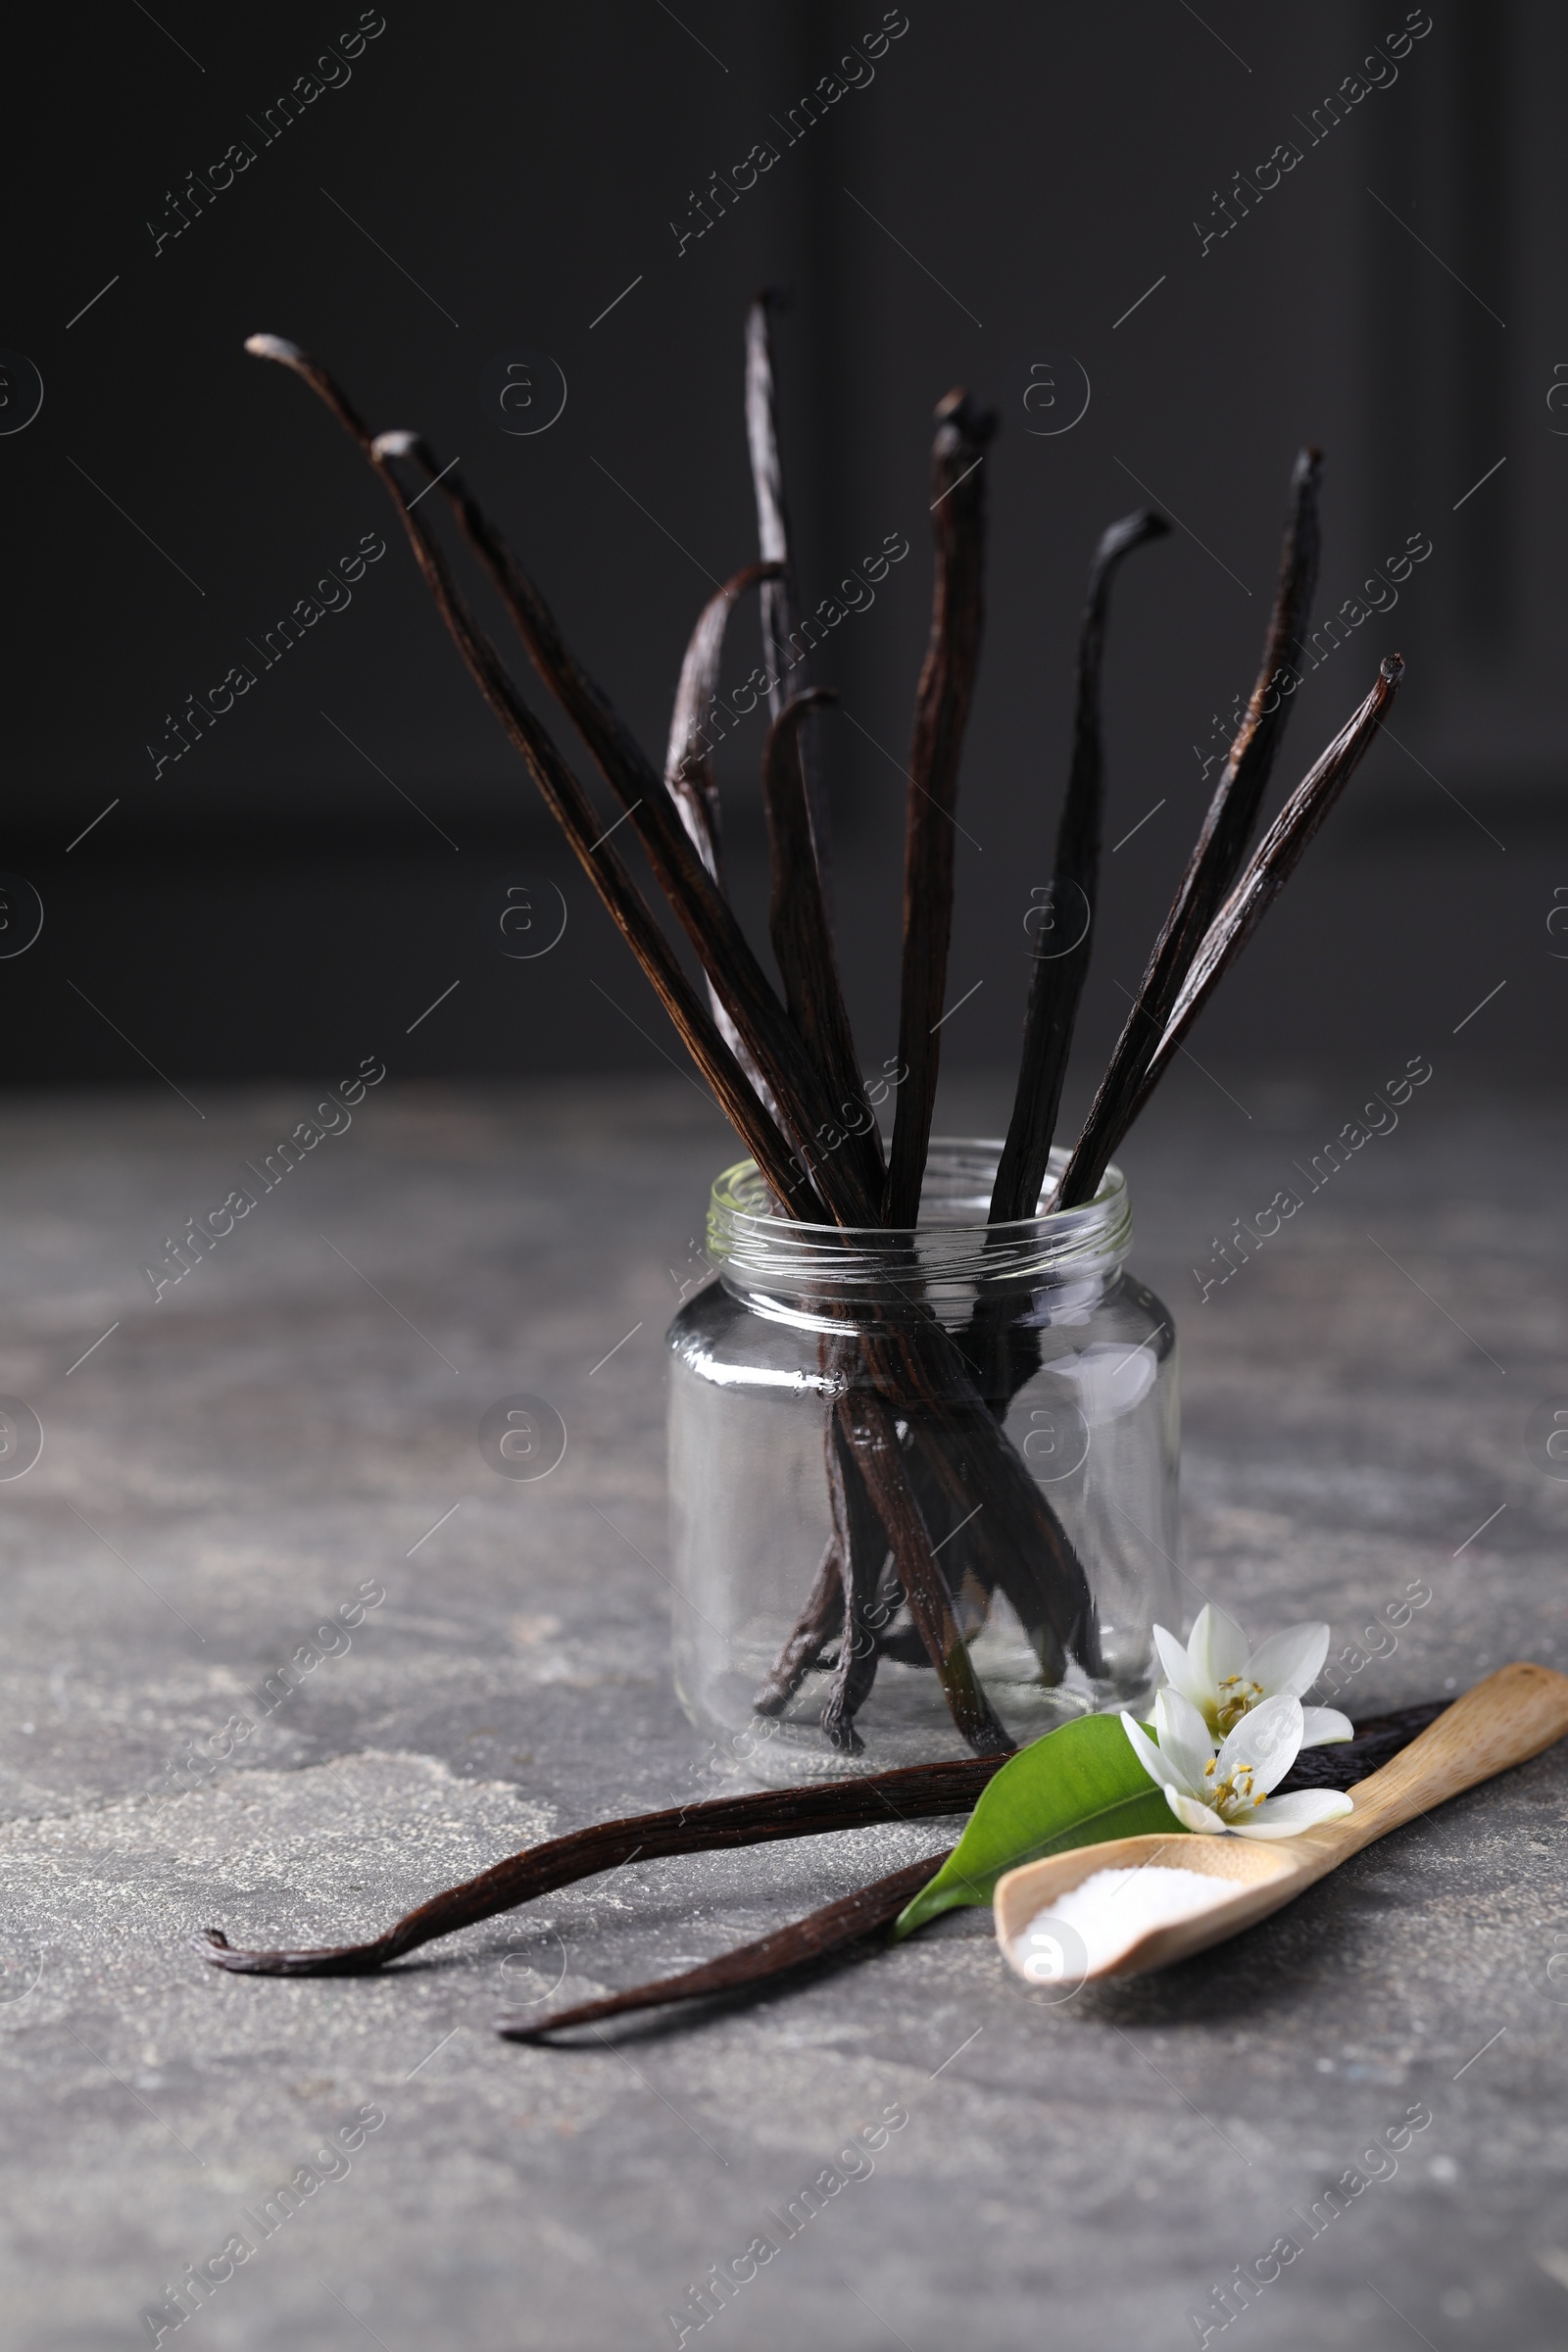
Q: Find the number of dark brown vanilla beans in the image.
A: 11